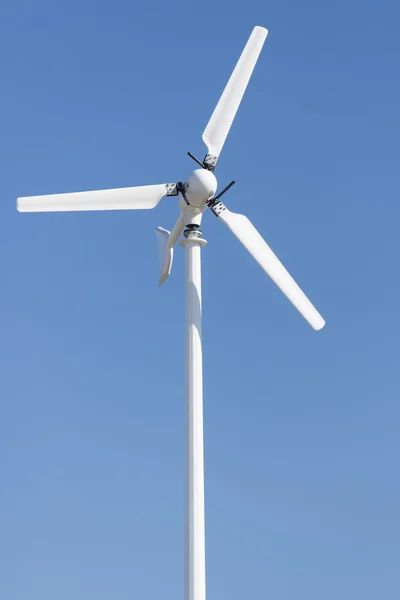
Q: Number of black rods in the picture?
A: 3